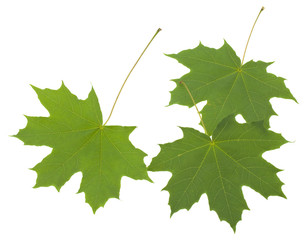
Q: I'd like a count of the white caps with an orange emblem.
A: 0